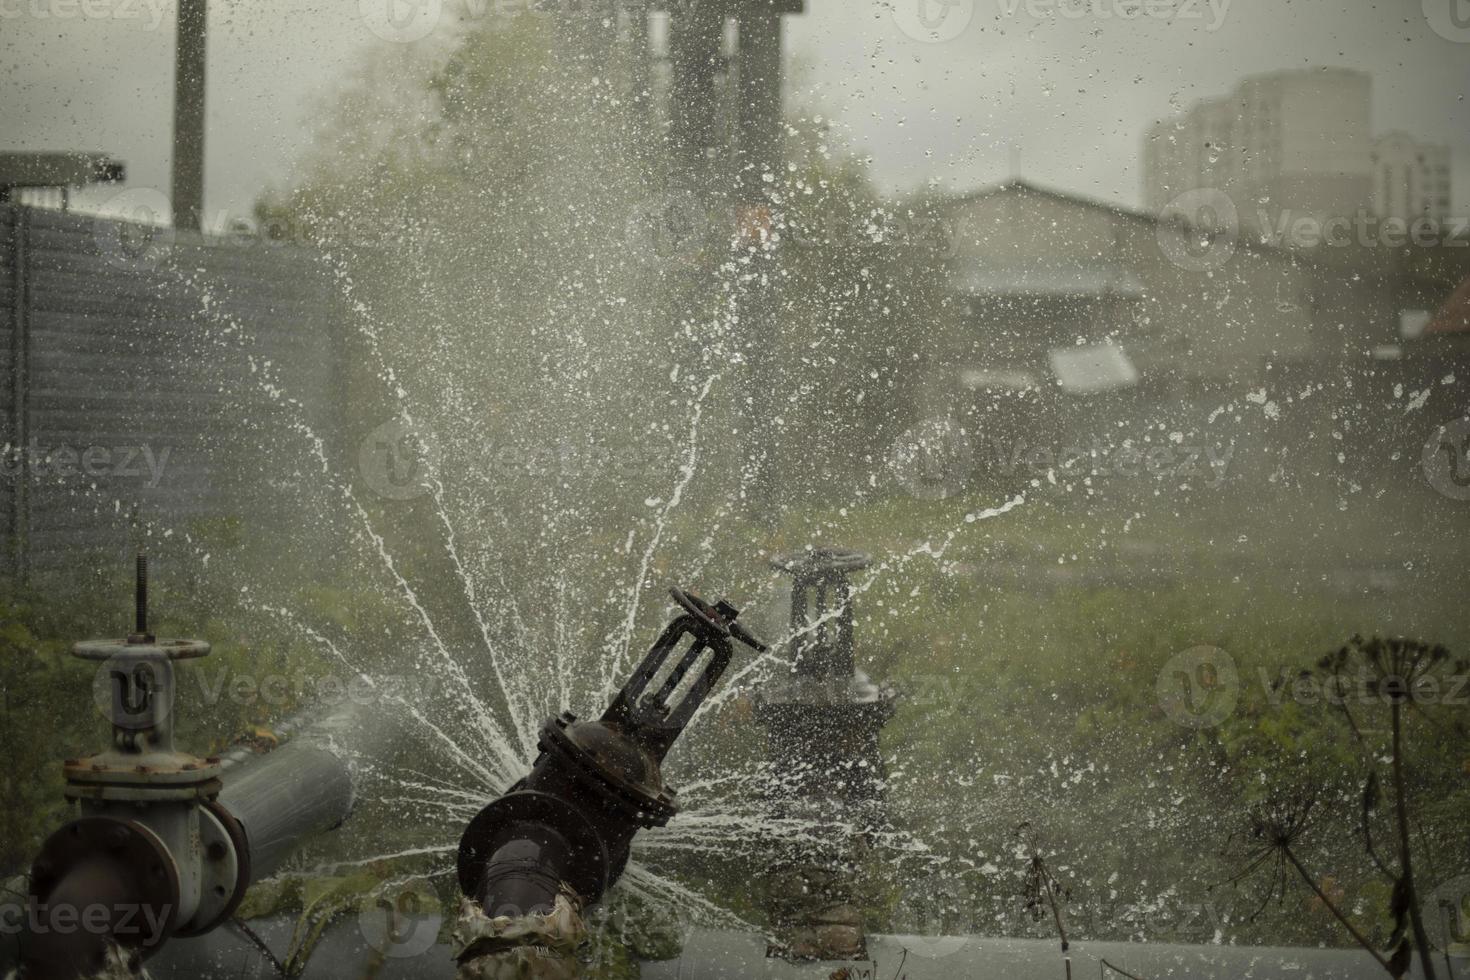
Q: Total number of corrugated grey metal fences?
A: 1